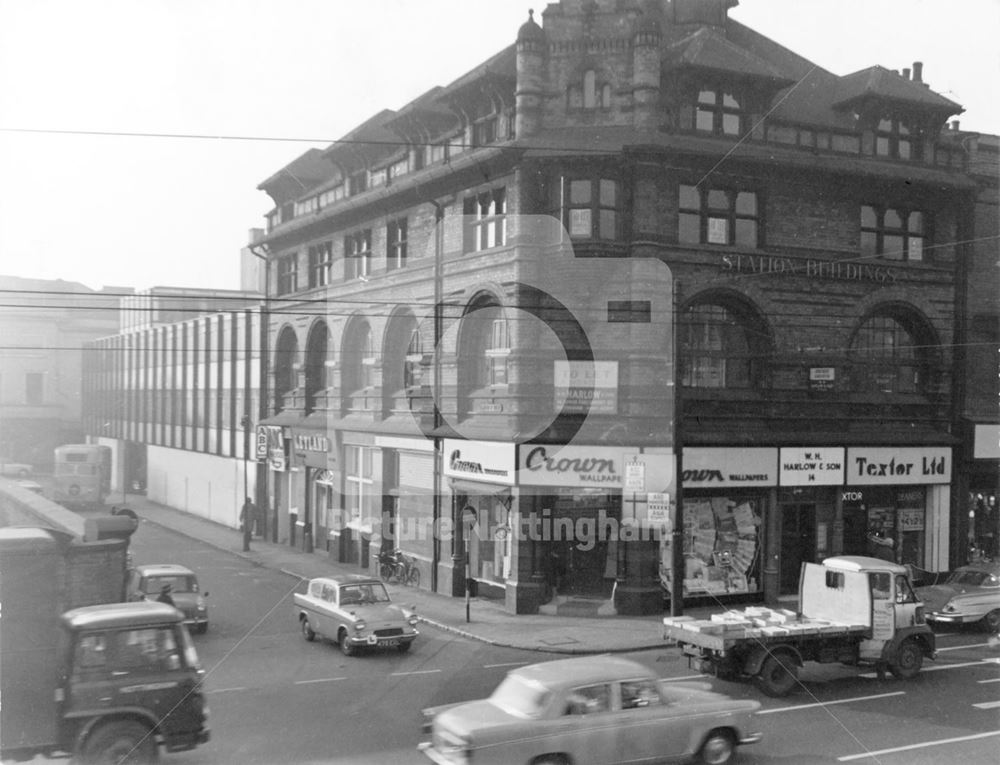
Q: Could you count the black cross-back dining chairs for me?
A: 0